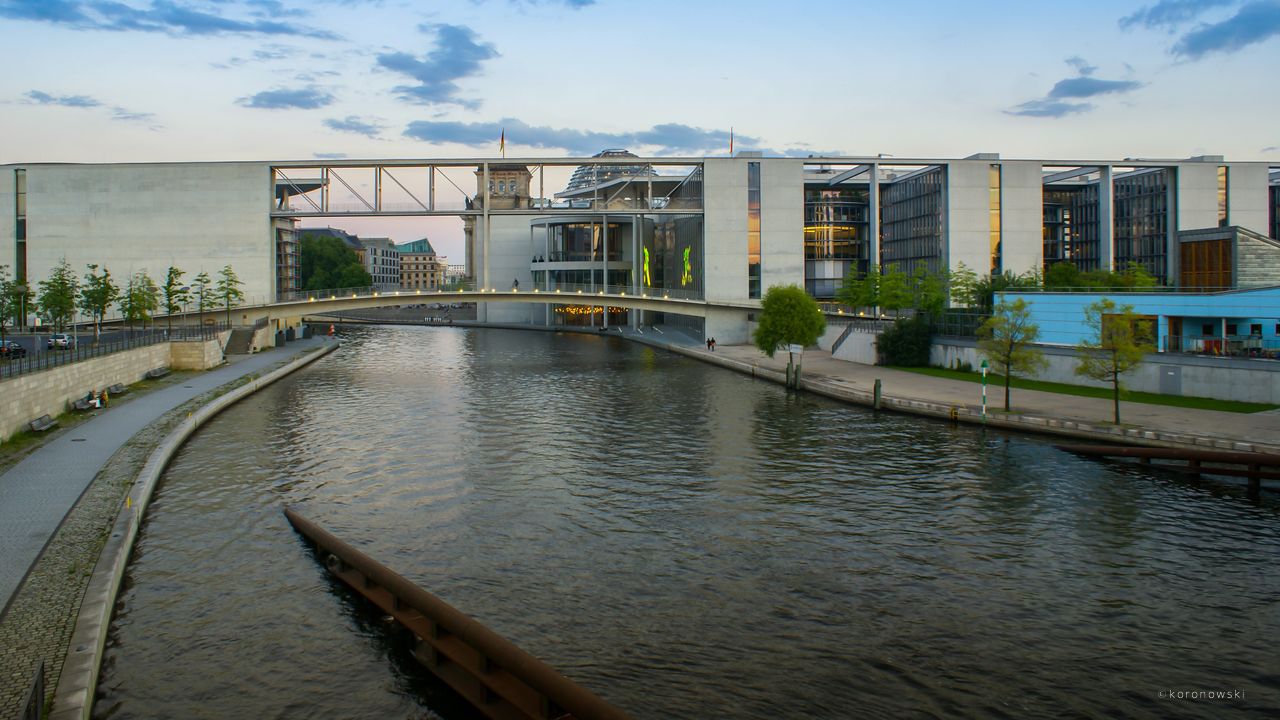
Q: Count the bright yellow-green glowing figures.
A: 2